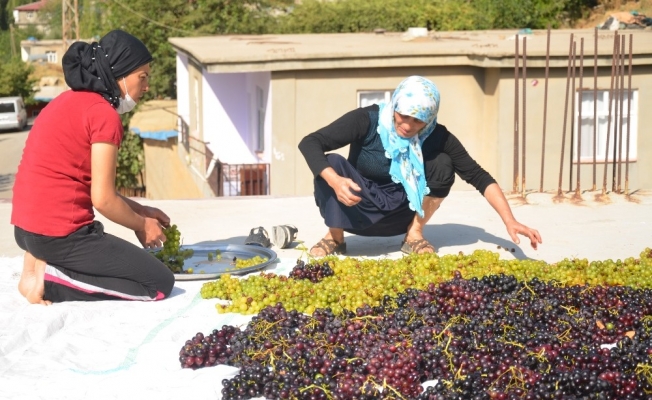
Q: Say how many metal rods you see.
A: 11